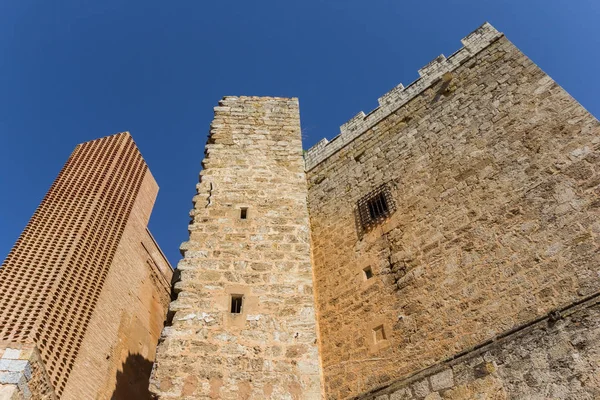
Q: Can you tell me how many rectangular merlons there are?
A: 5